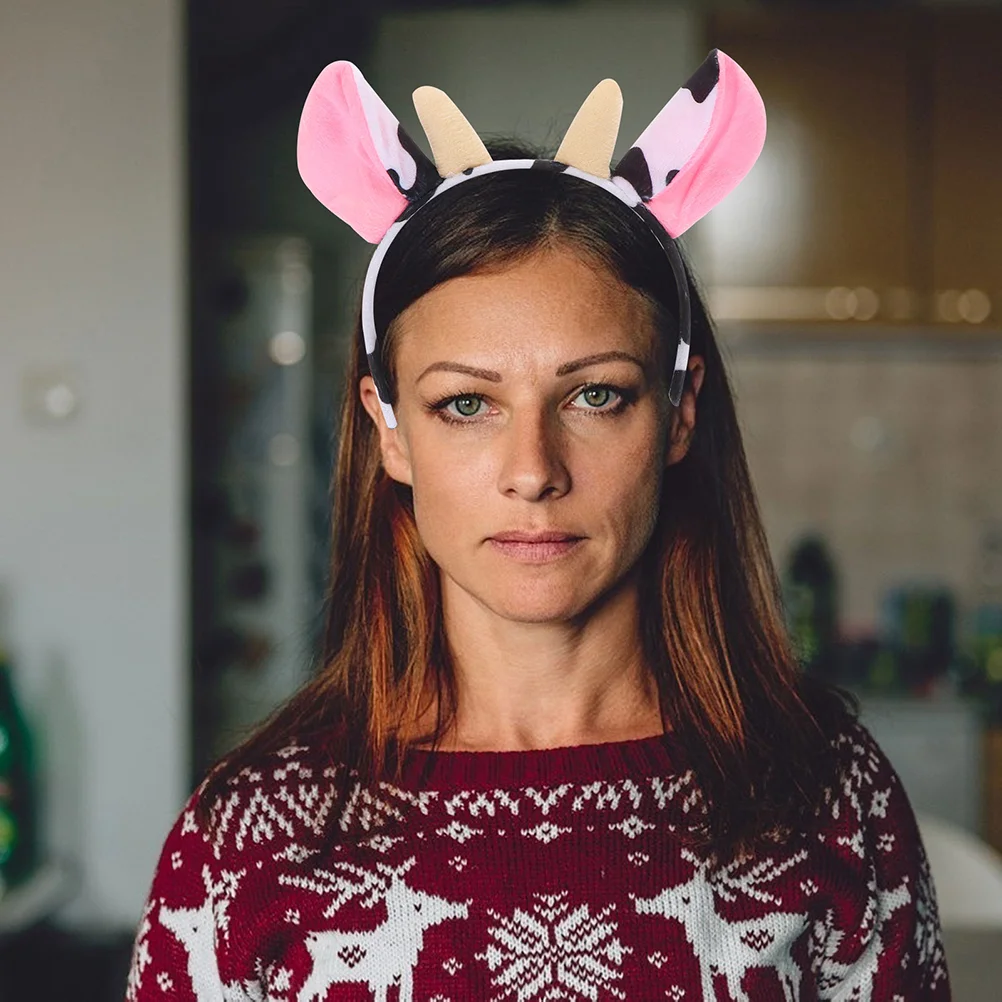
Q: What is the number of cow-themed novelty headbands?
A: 1